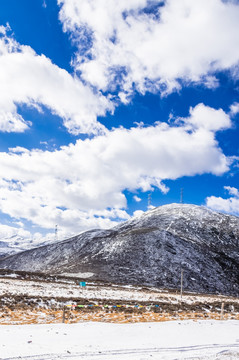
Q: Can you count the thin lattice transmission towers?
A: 3